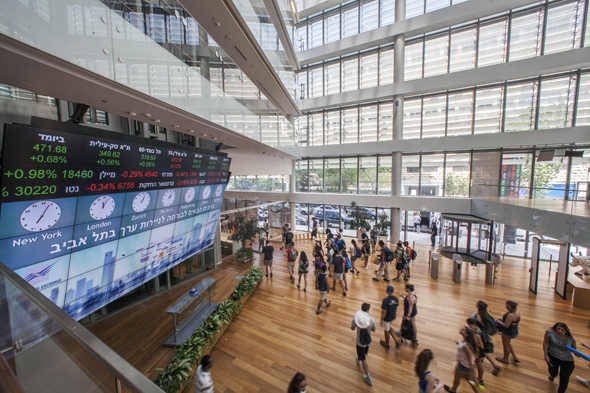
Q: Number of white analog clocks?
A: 7